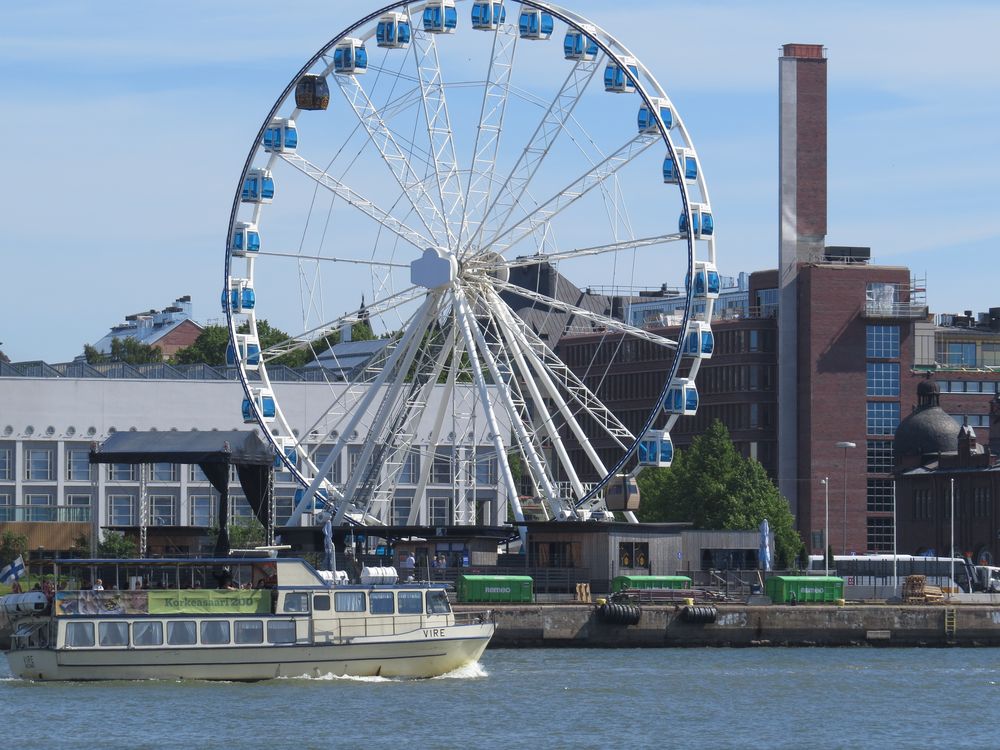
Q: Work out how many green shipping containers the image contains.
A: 3